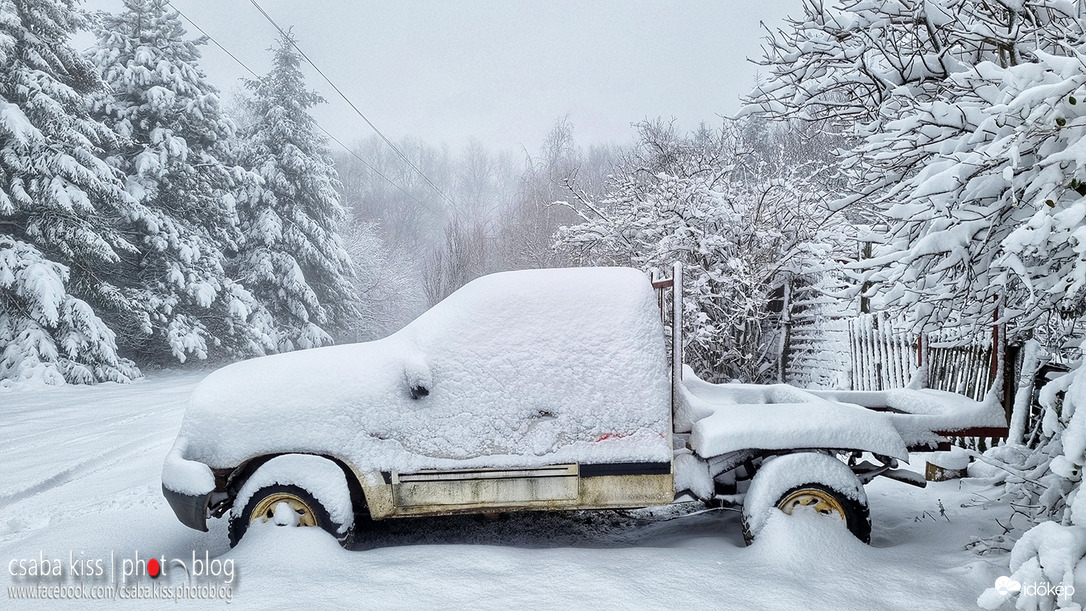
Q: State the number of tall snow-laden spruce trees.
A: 3